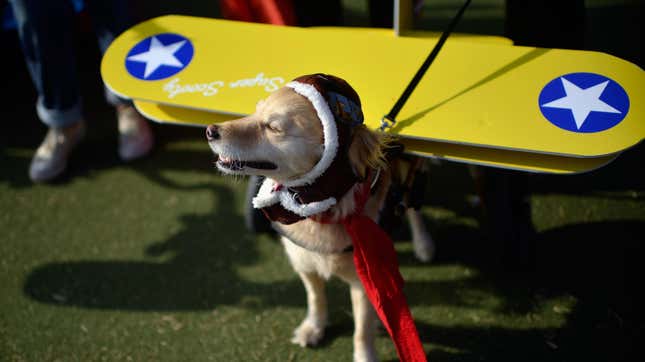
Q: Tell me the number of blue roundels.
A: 2